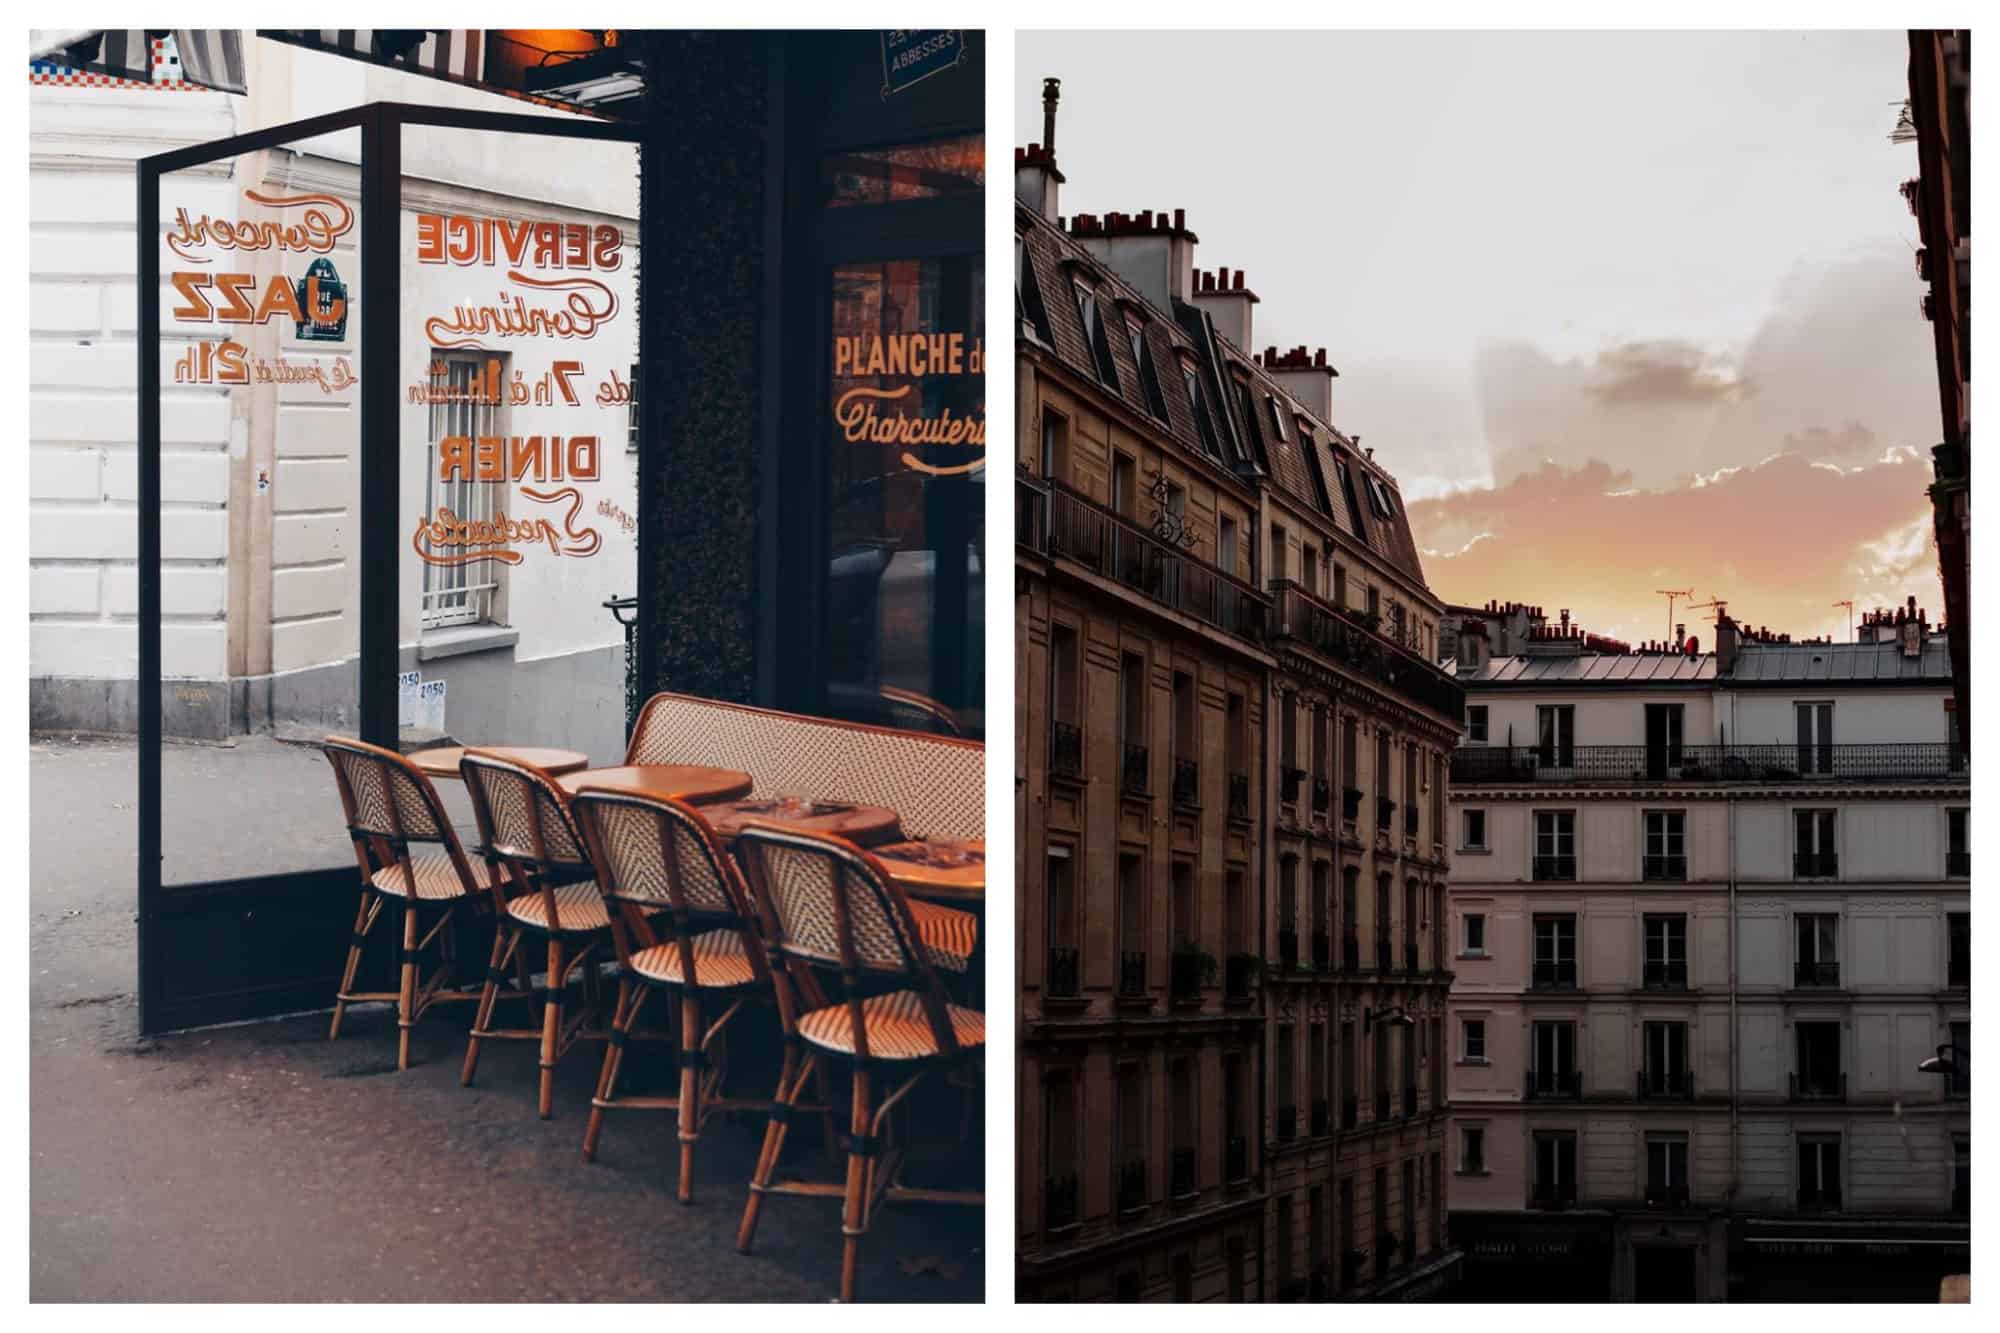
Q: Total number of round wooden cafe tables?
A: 4